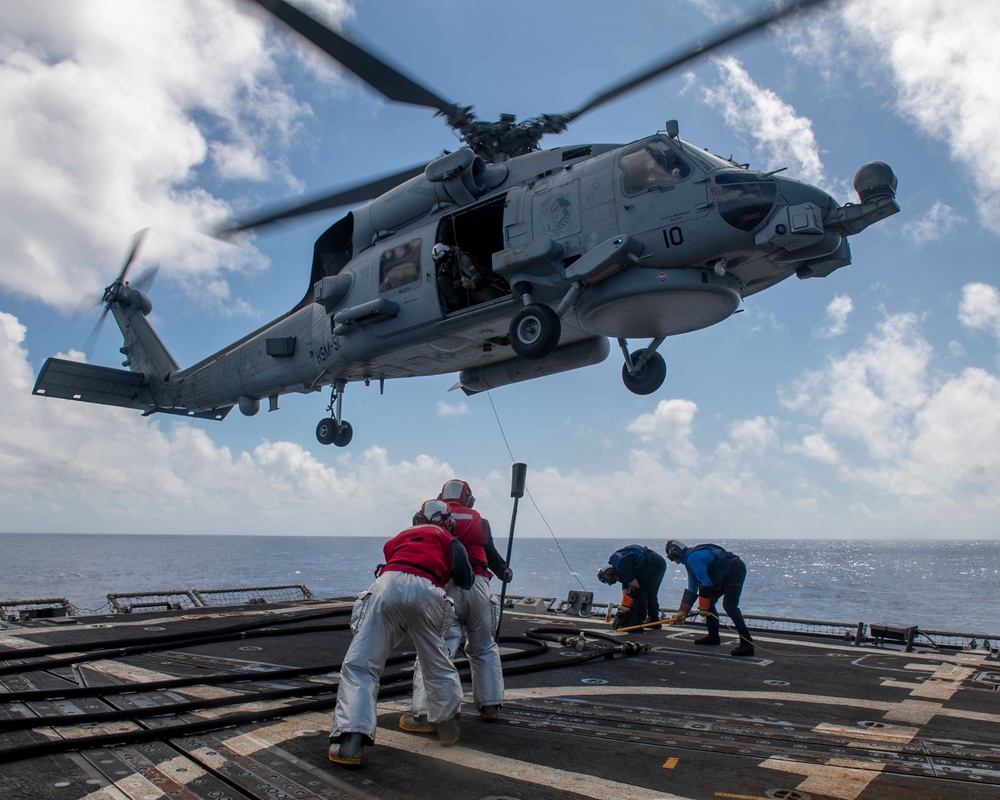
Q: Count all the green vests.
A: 0